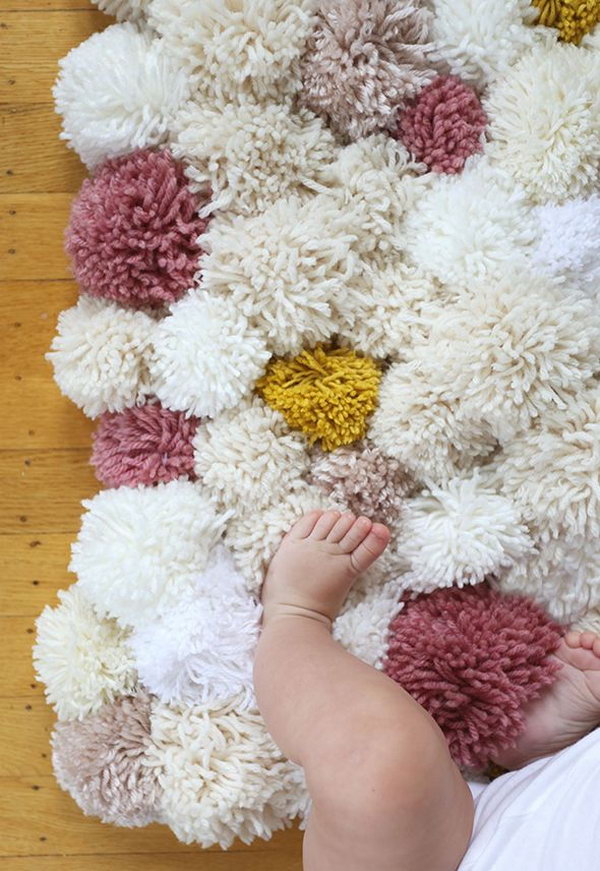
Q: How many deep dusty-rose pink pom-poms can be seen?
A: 4